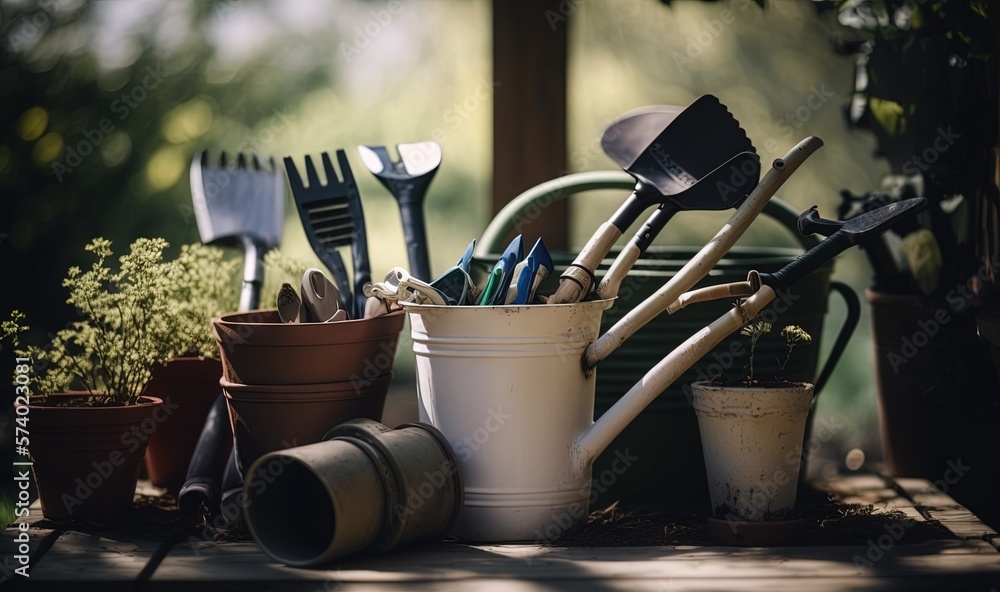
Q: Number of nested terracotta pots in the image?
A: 2